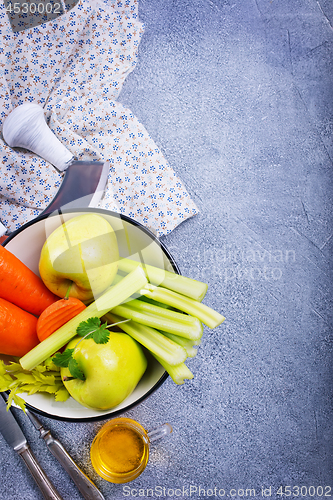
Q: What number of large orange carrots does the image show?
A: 2